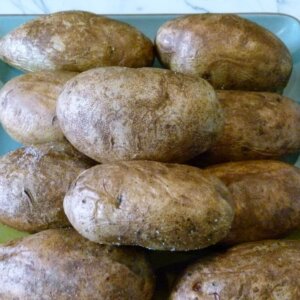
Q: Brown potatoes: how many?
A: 10